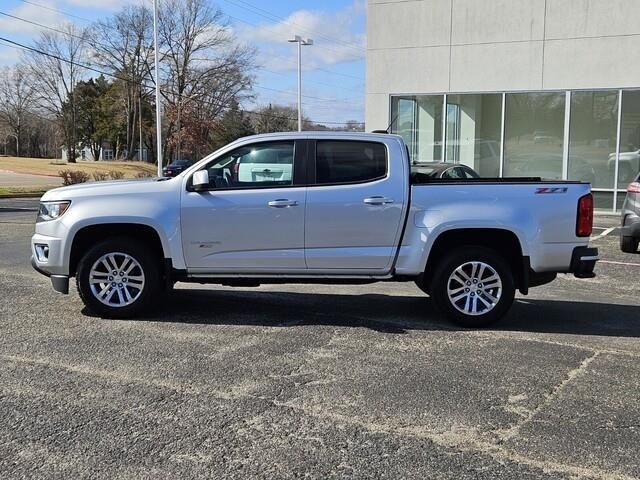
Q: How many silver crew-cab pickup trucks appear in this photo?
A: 1